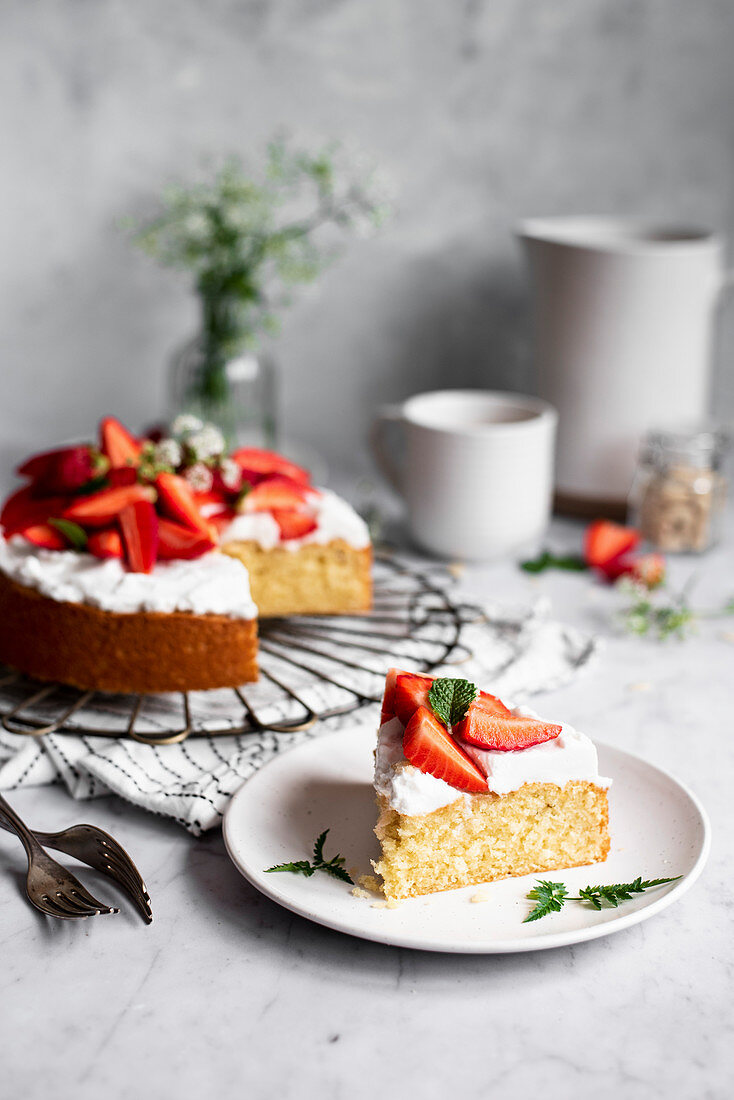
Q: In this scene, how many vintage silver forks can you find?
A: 2